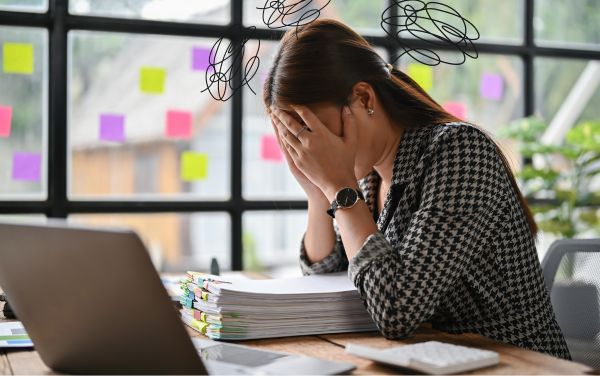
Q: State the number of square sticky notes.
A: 12